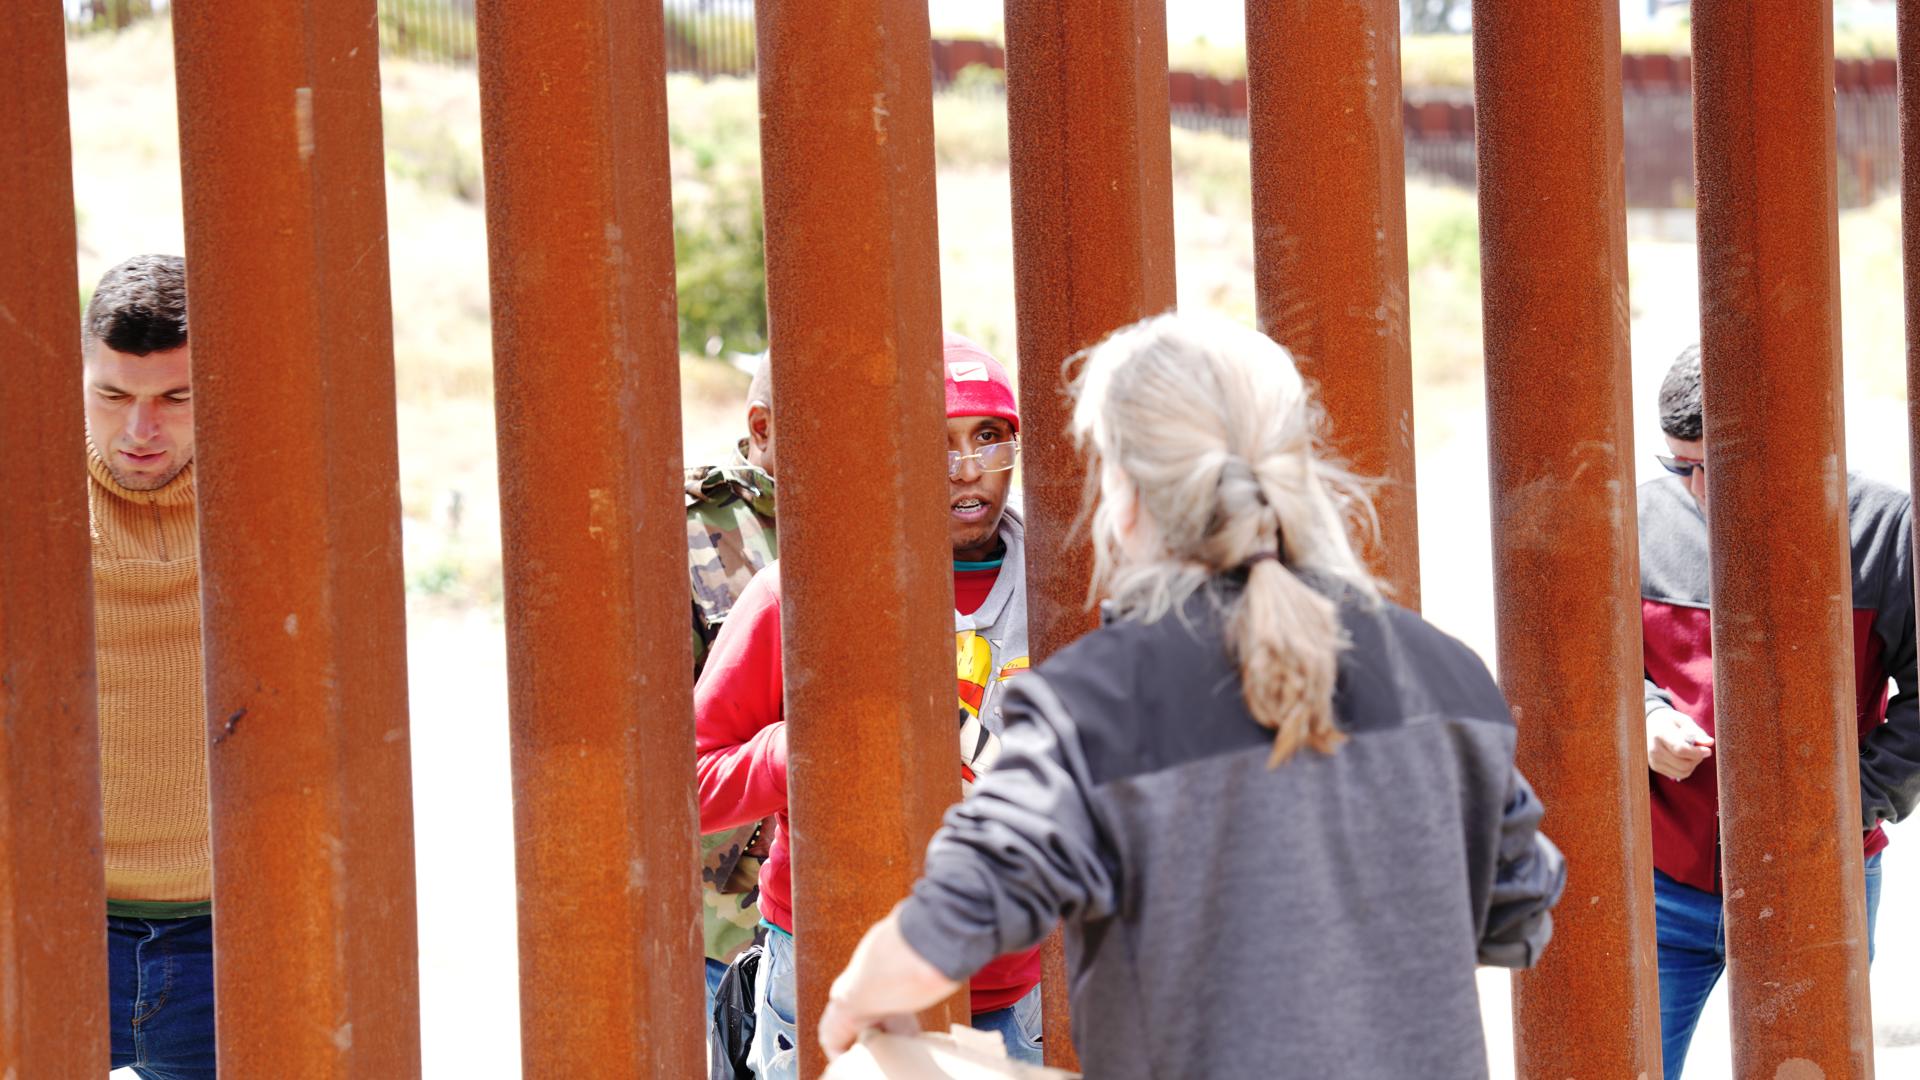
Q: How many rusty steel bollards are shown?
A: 9